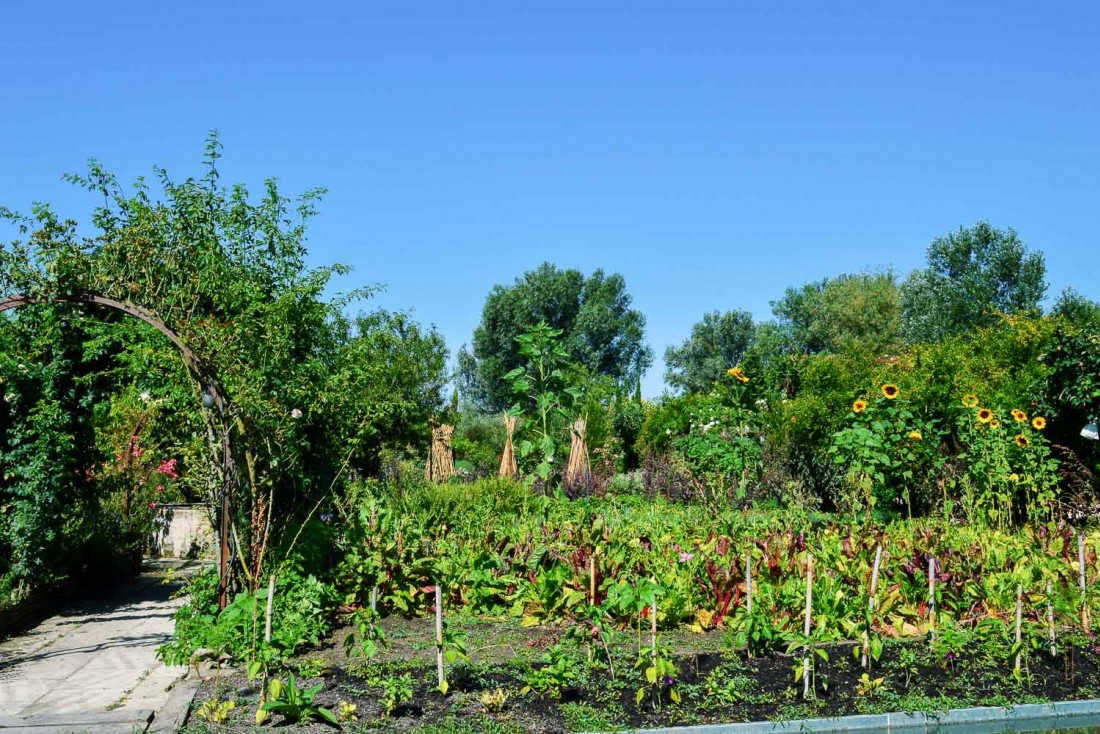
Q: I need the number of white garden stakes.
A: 12